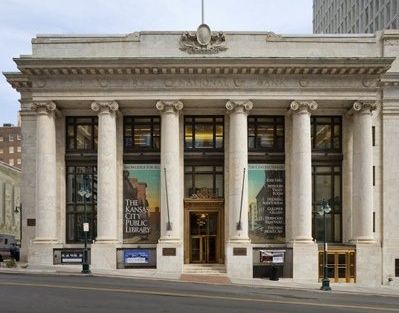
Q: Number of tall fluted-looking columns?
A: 6